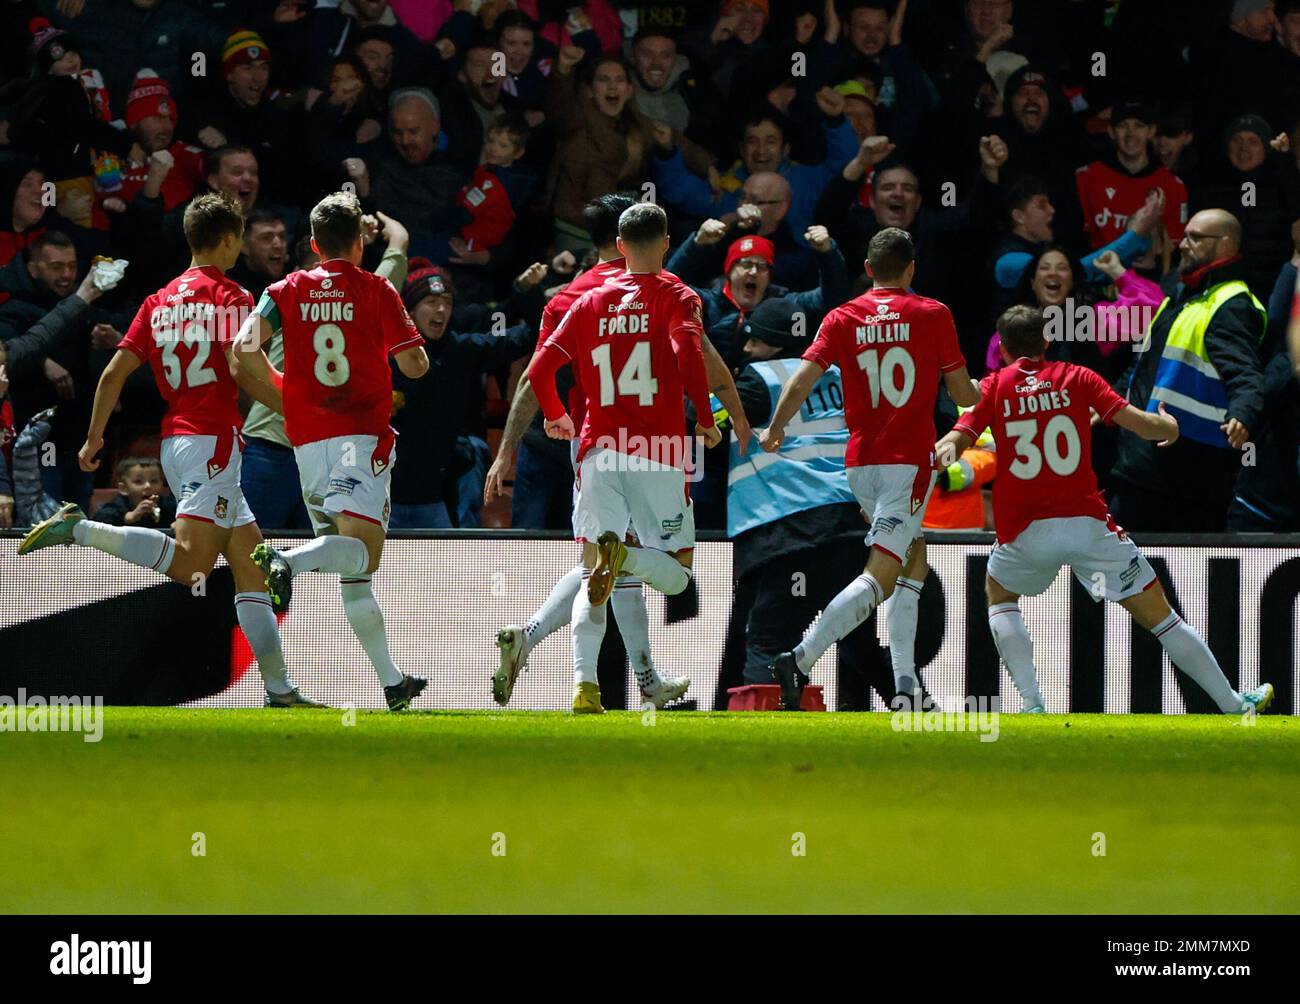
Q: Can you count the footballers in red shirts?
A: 6